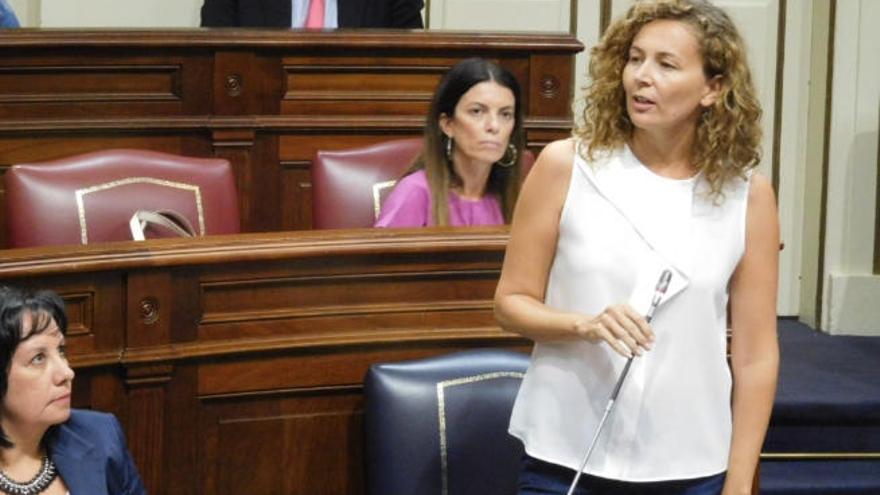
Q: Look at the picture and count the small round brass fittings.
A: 3